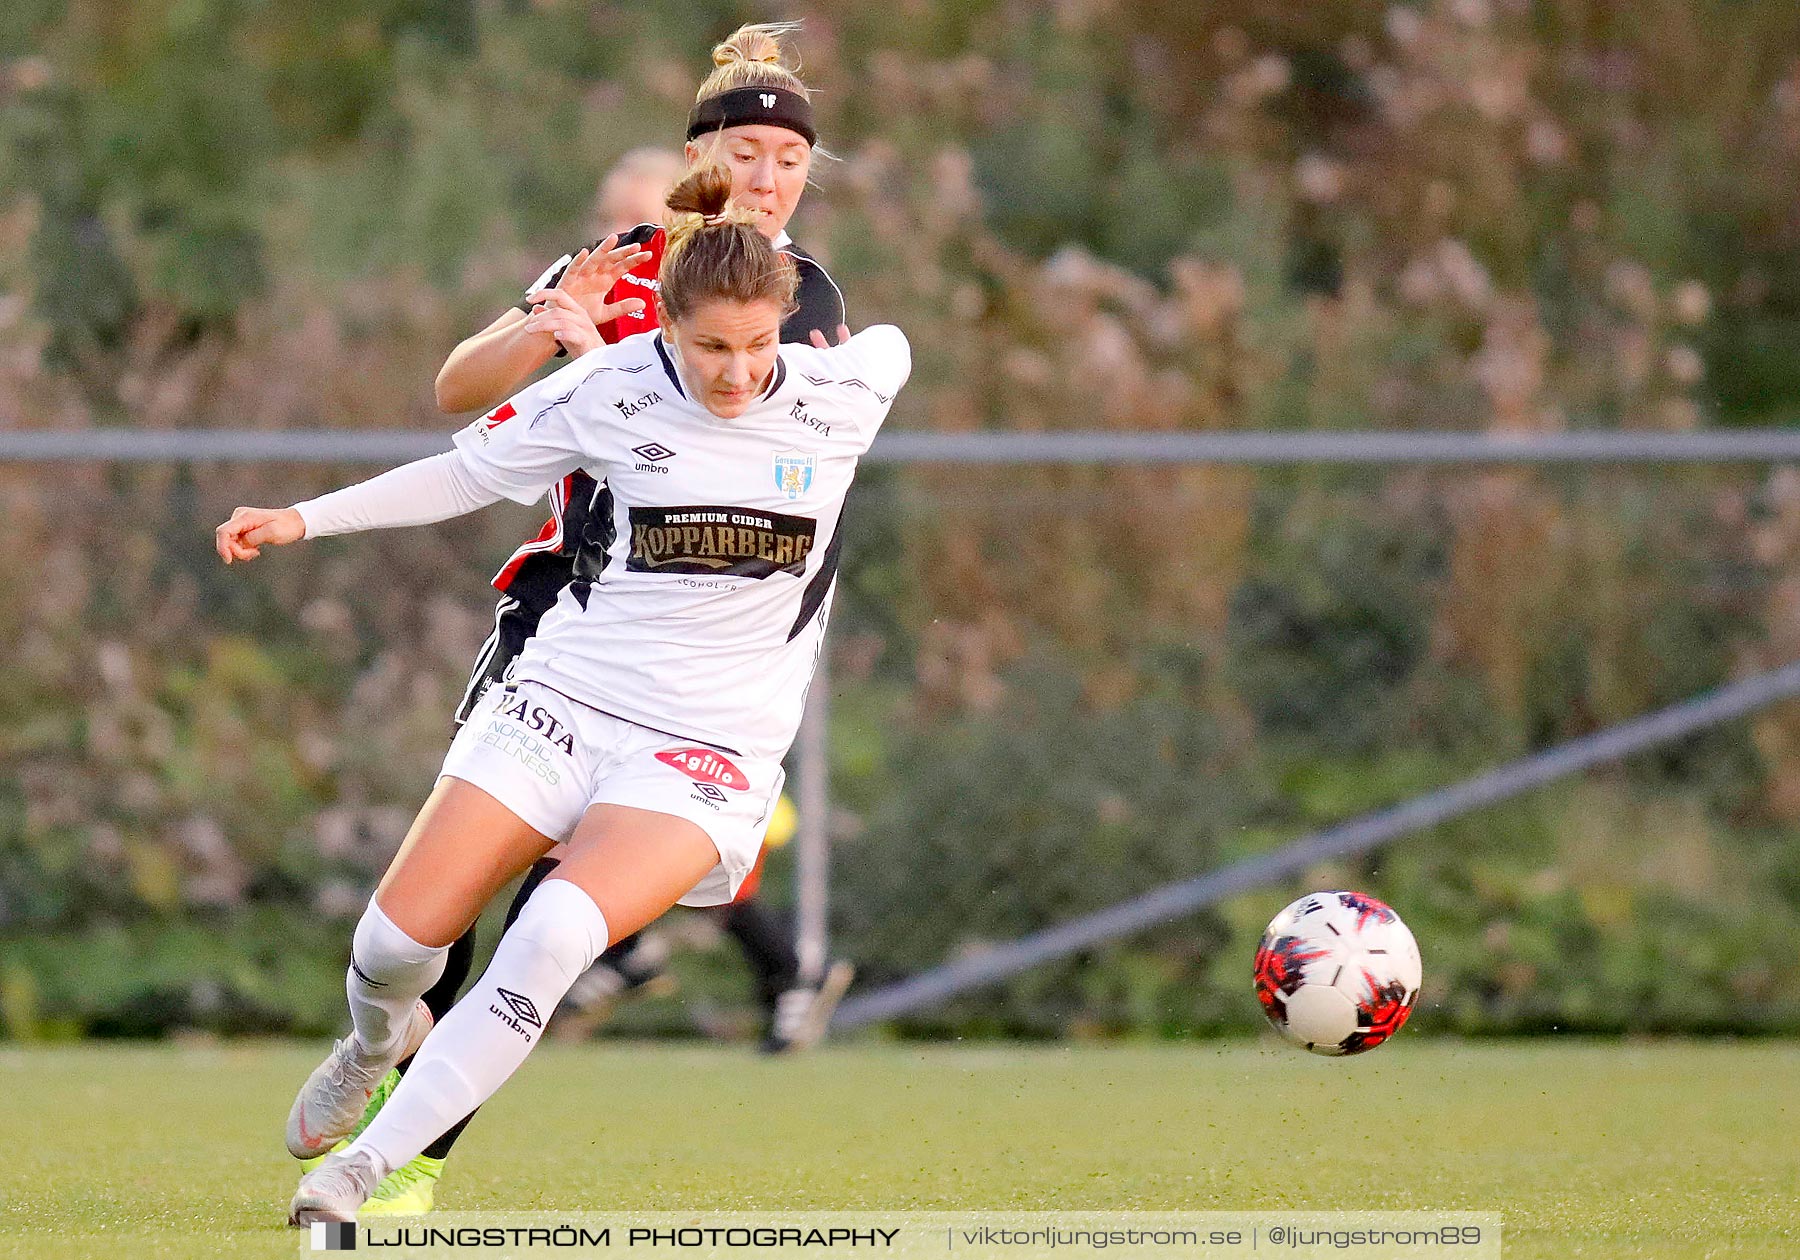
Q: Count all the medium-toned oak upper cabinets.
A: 0